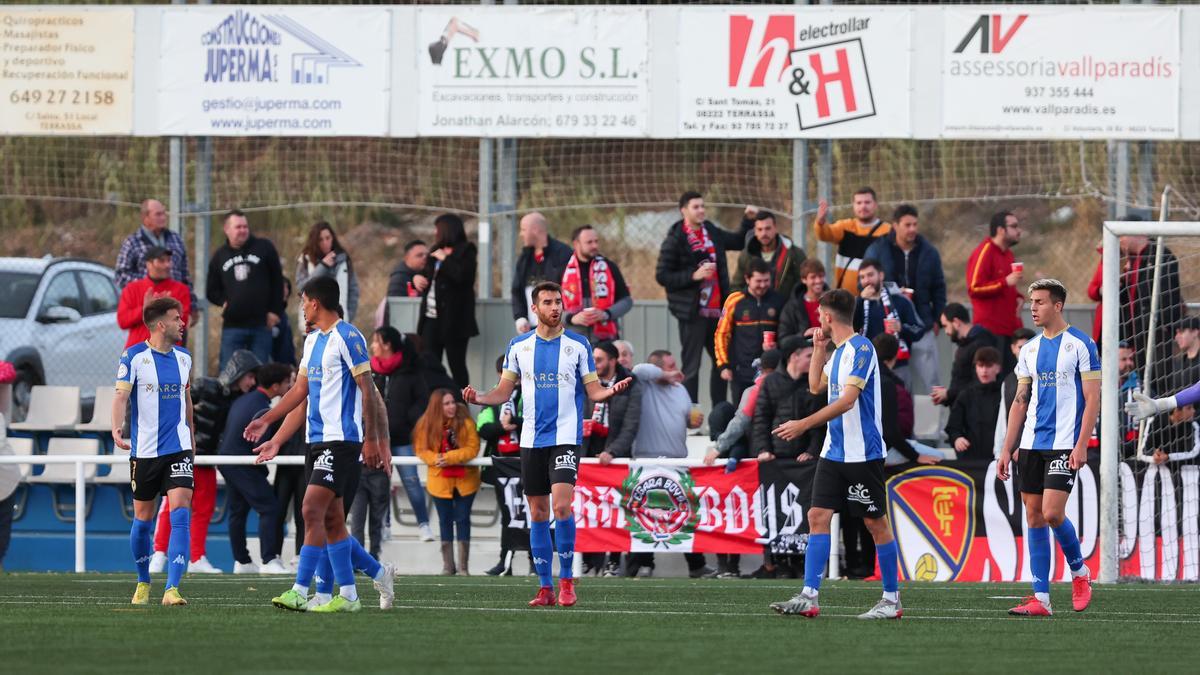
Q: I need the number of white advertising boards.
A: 4